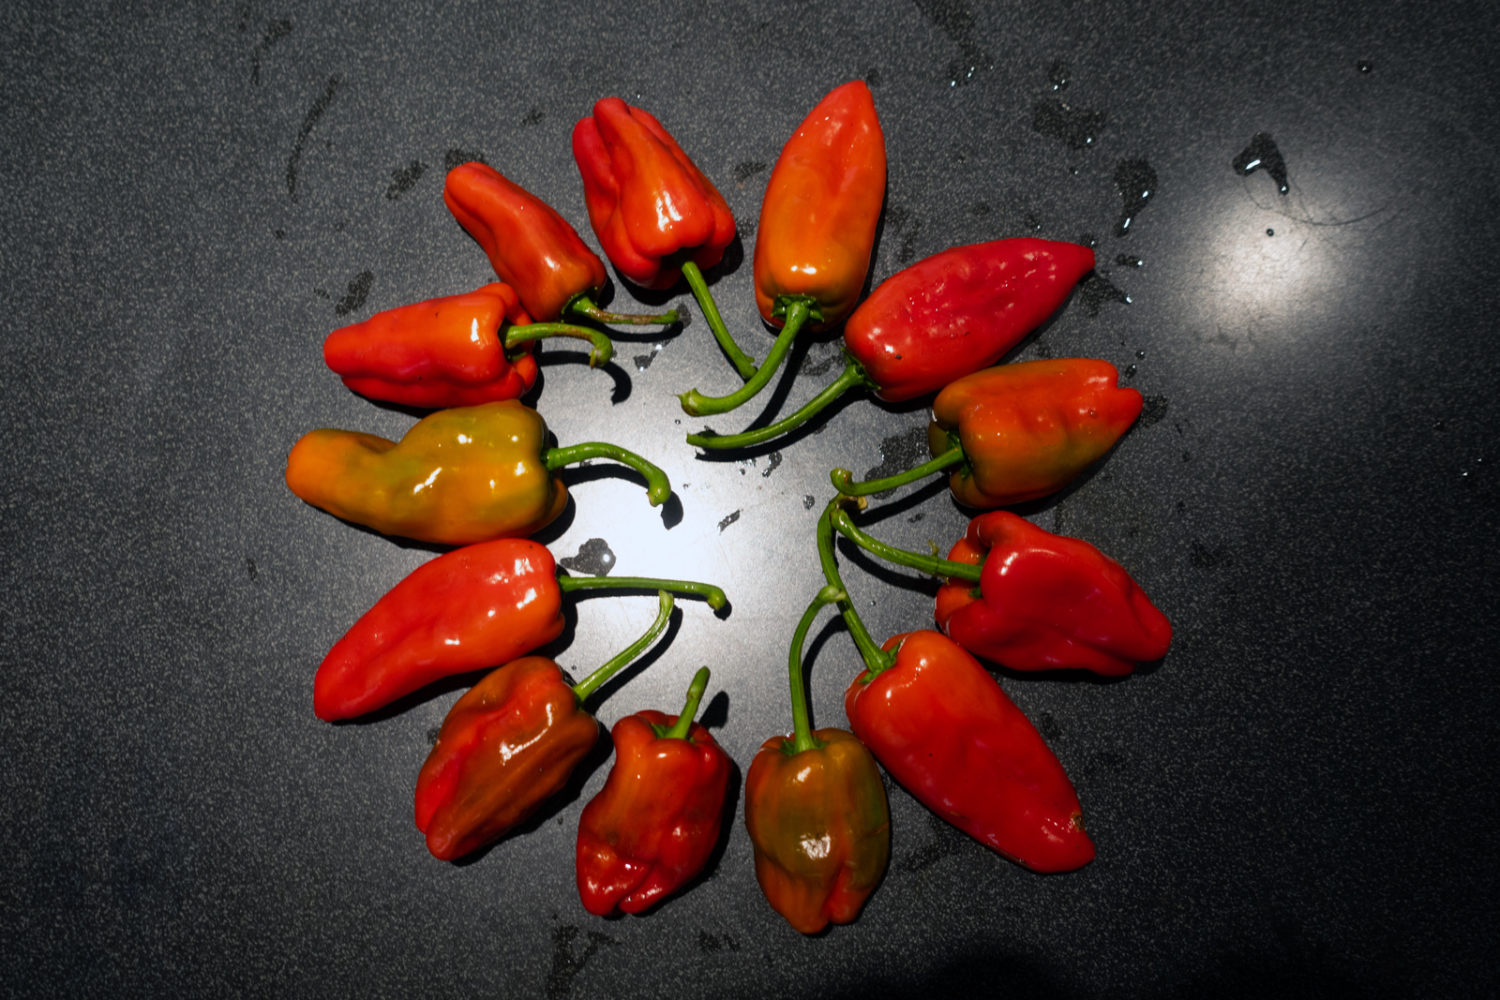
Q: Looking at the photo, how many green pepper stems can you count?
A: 13